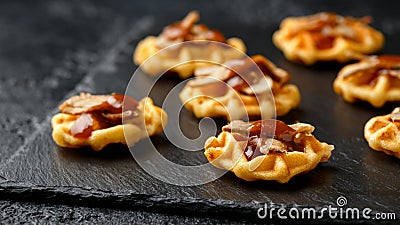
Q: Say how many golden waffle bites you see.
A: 7